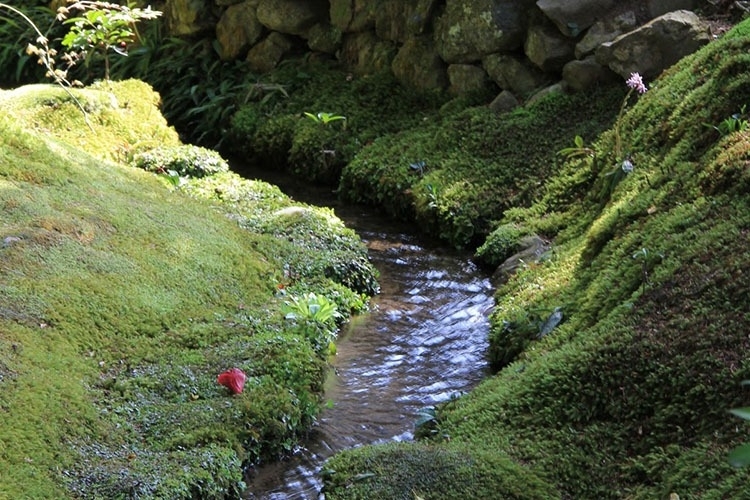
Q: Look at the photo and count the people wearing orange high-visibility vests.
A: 0